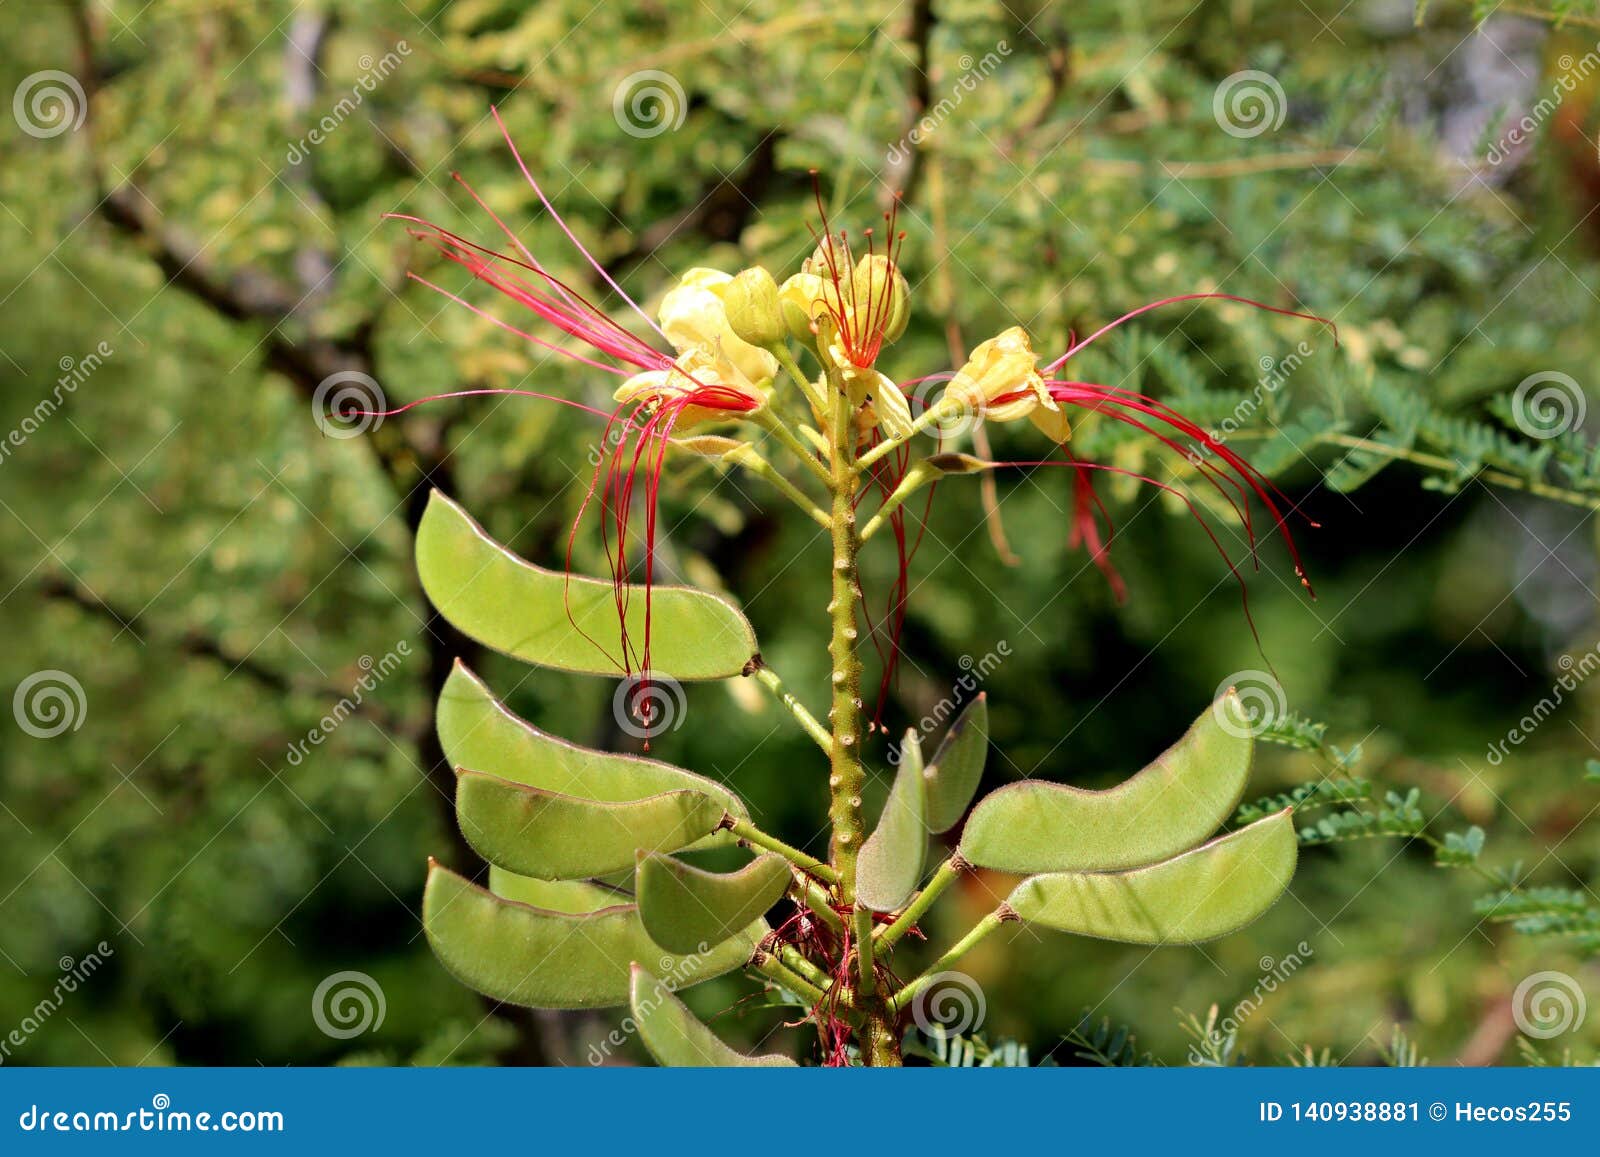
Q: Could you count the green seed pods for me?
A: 11